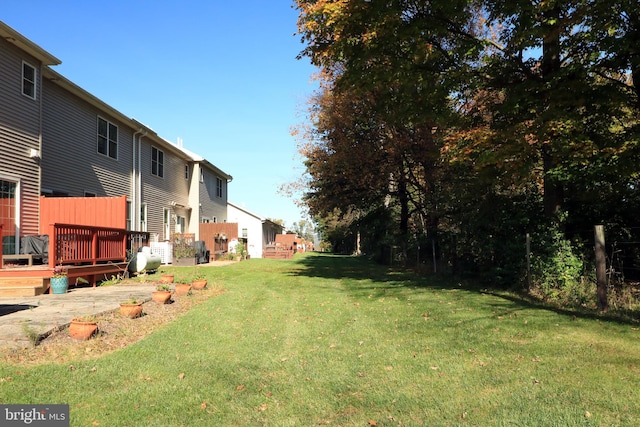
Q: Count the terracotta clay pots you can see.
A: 6